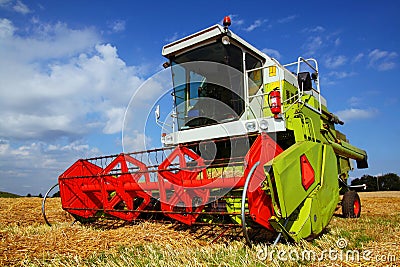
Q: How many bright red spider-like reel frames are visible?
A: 4